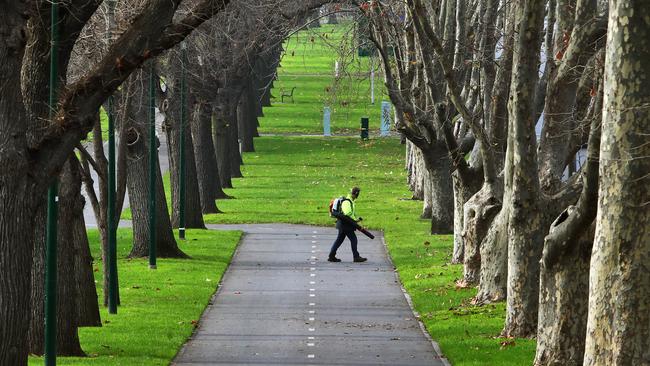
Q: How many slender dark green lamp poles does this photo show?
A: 4